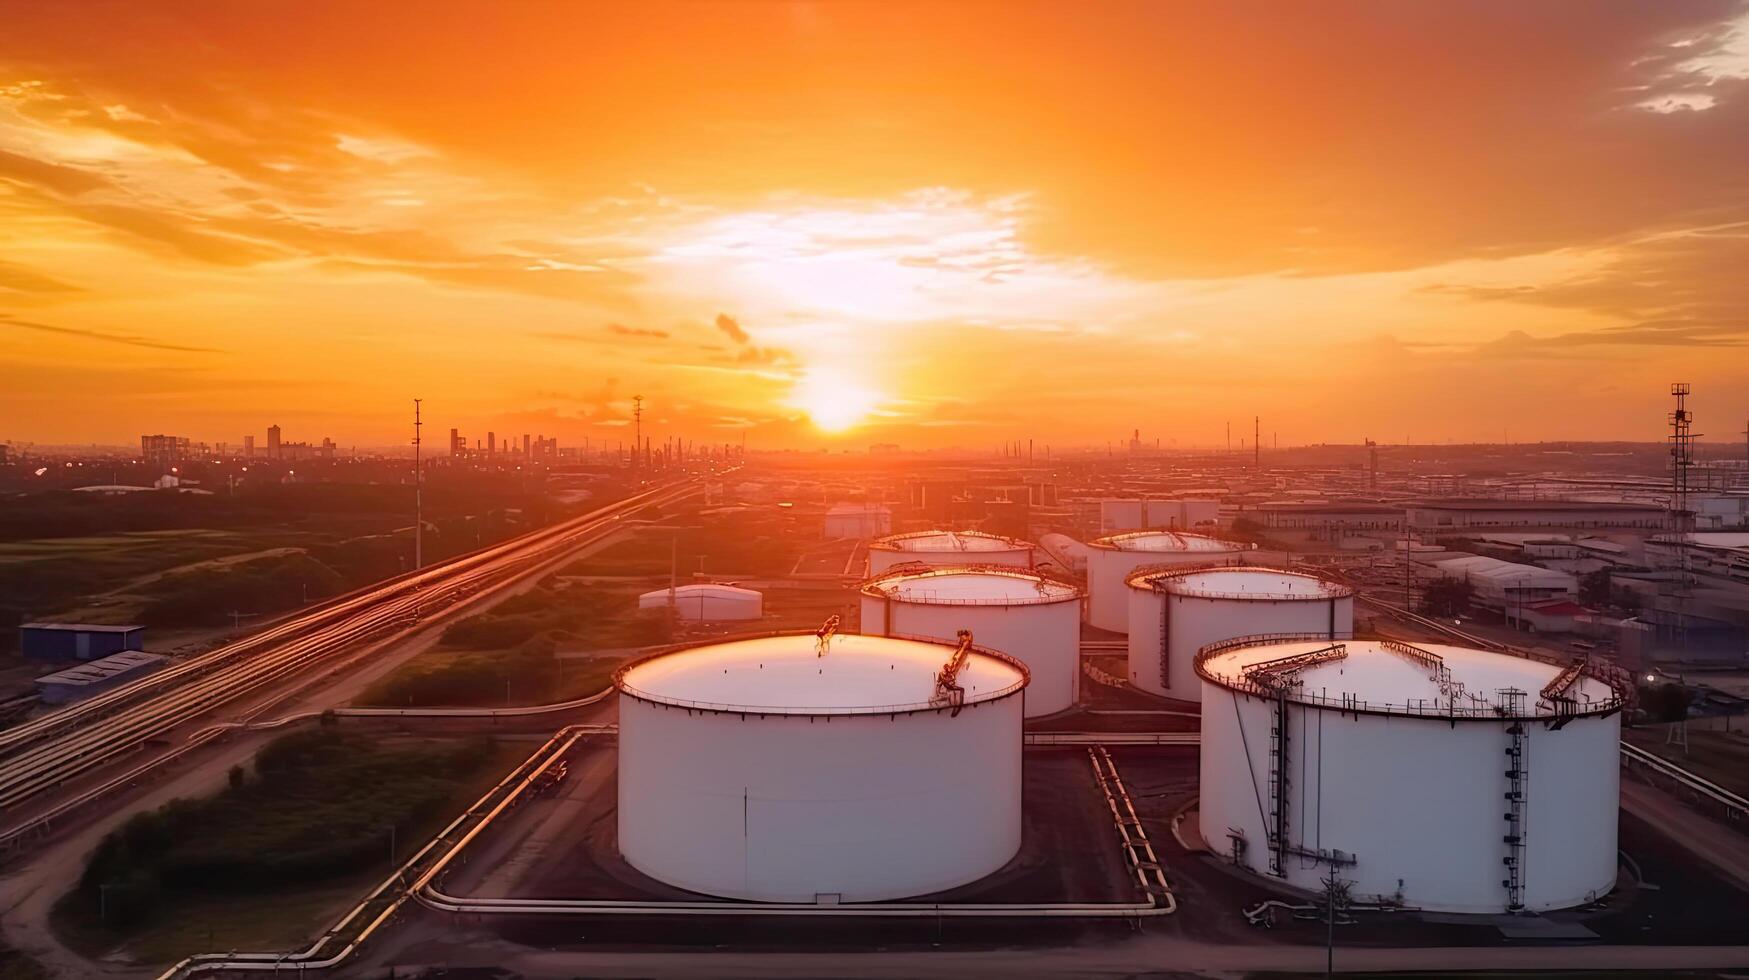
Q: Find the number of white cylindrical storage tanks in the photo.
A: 6